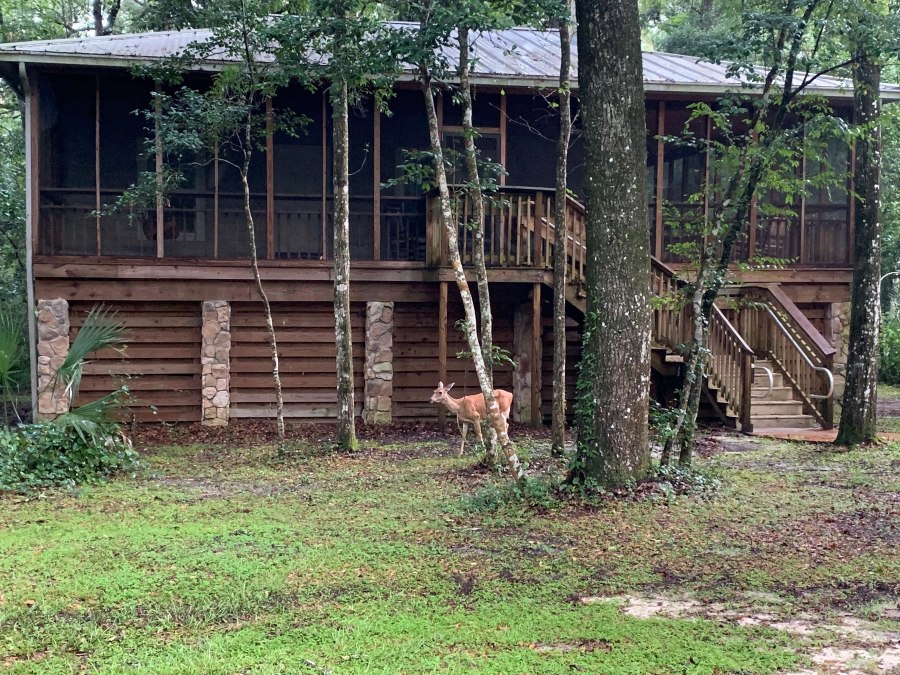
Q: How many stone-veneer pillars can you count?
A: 5